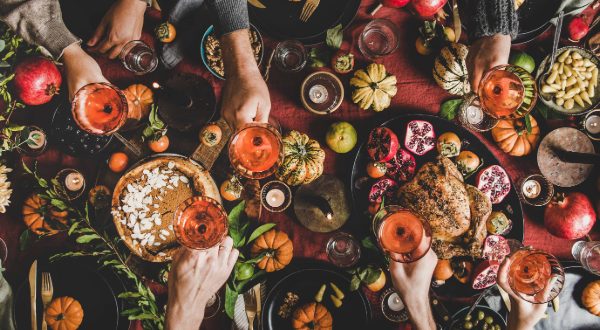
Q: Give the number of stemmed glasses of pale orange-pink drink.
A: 6